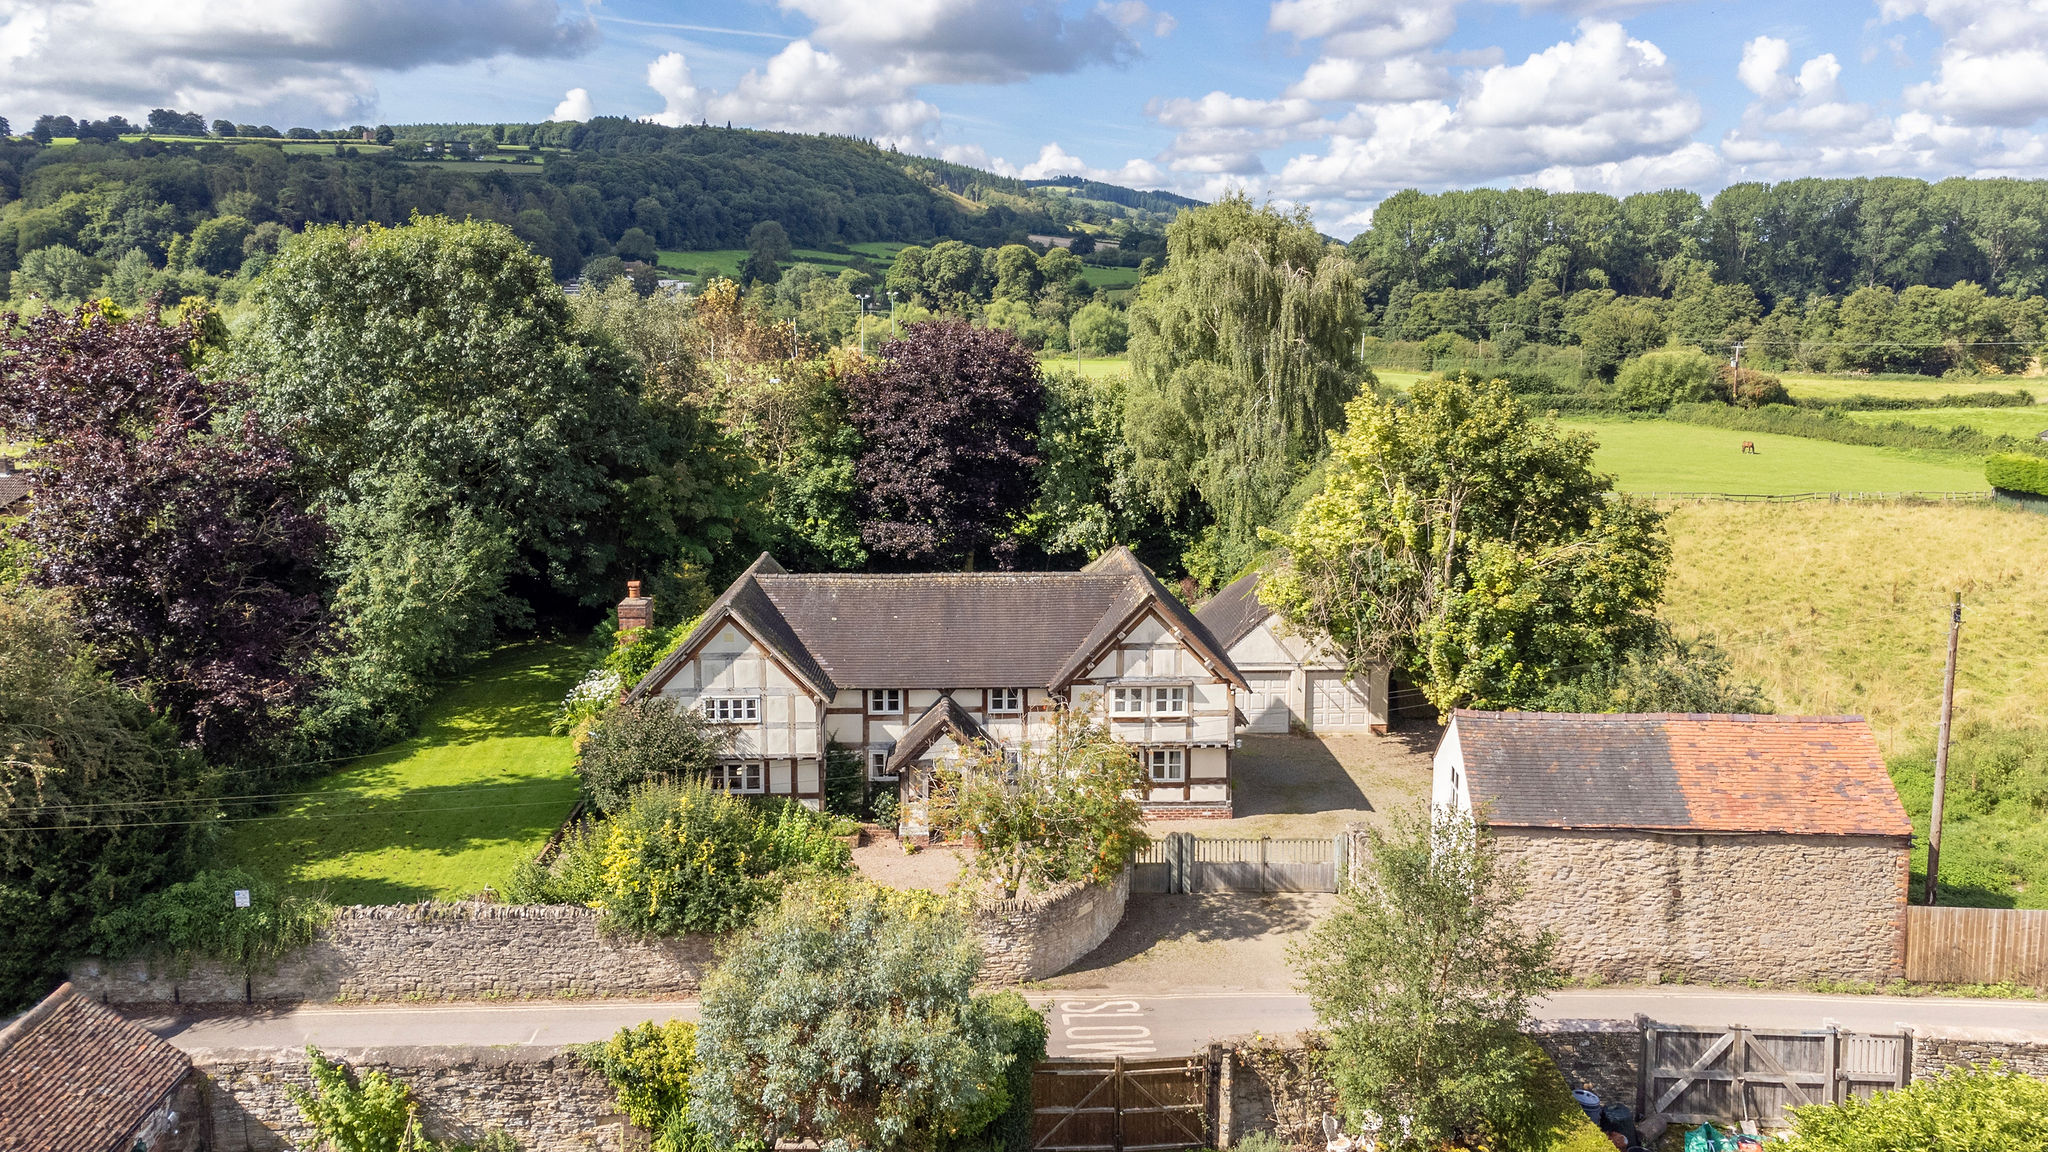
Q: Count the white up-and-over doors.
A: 2